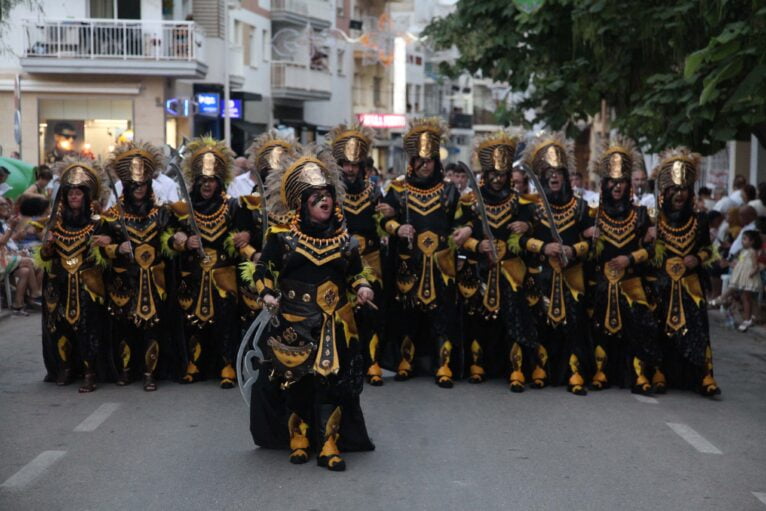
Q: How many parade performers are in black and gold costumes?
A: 11